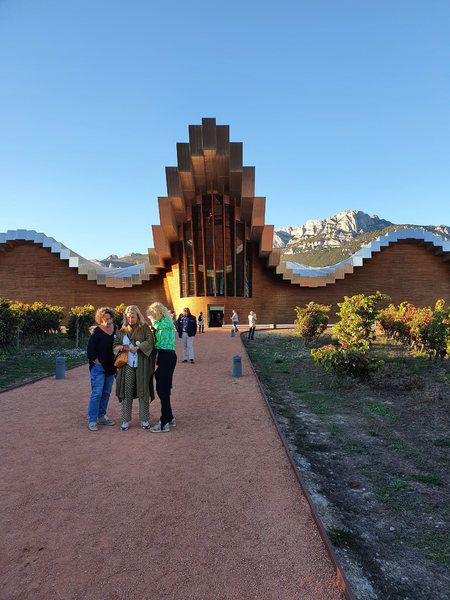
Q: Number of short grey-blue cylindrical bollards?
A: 3